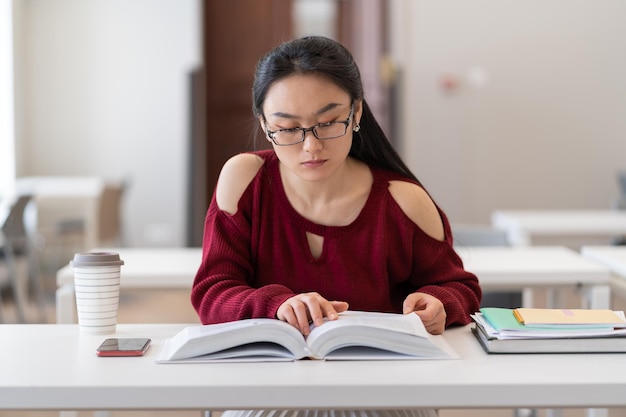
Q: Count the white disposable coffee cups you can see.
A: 1